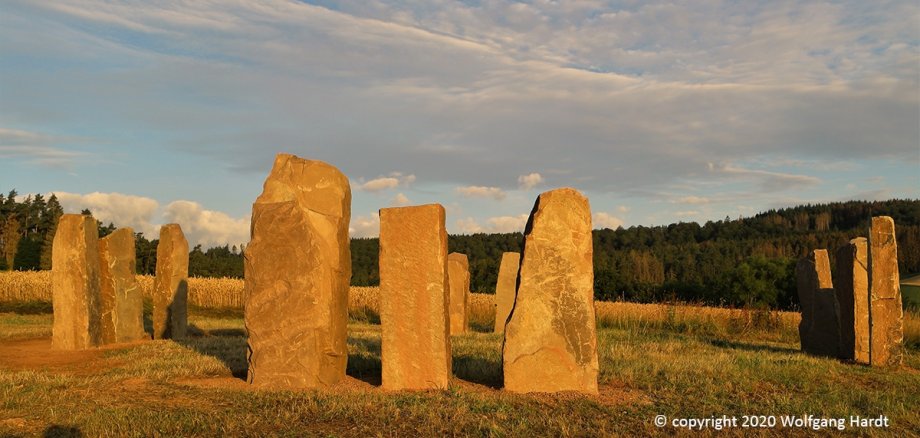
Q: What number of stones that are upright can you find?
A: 11